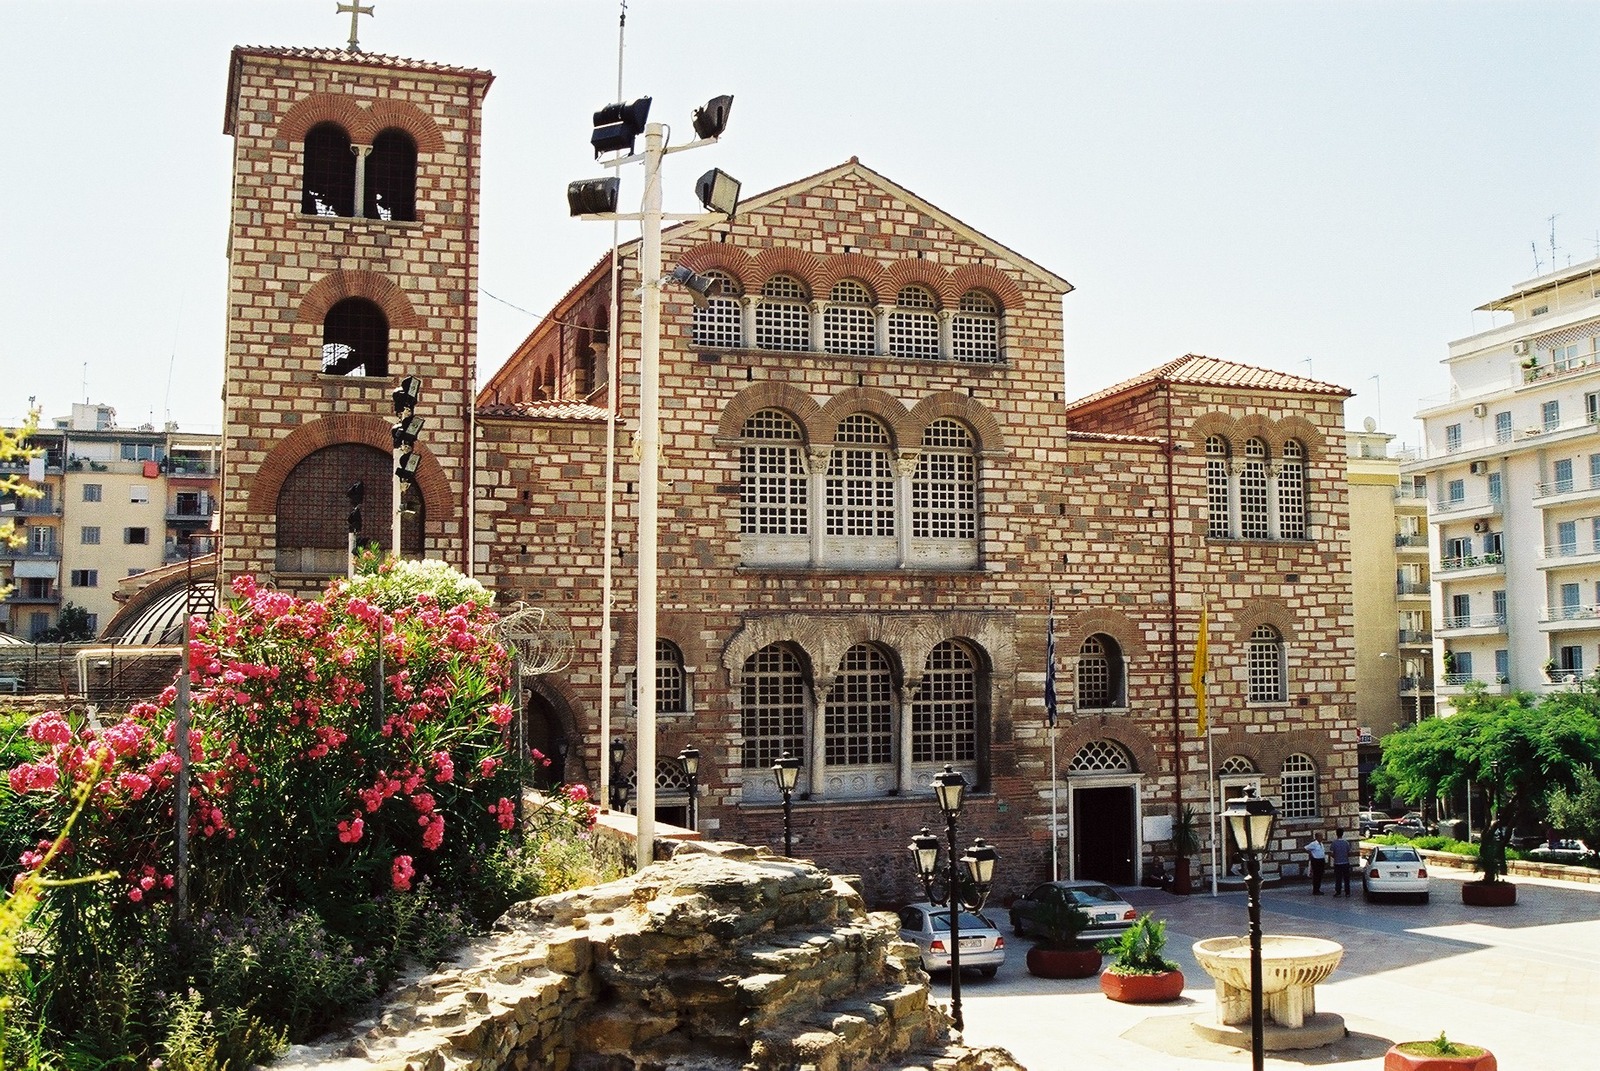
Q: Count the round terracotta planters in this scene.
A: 4